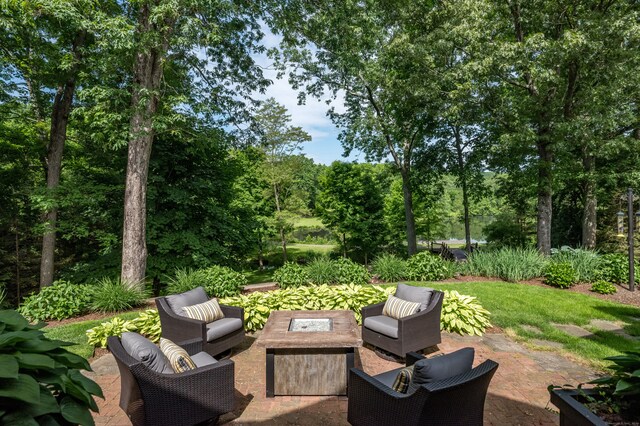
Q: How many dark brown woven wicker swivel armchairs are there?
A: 4